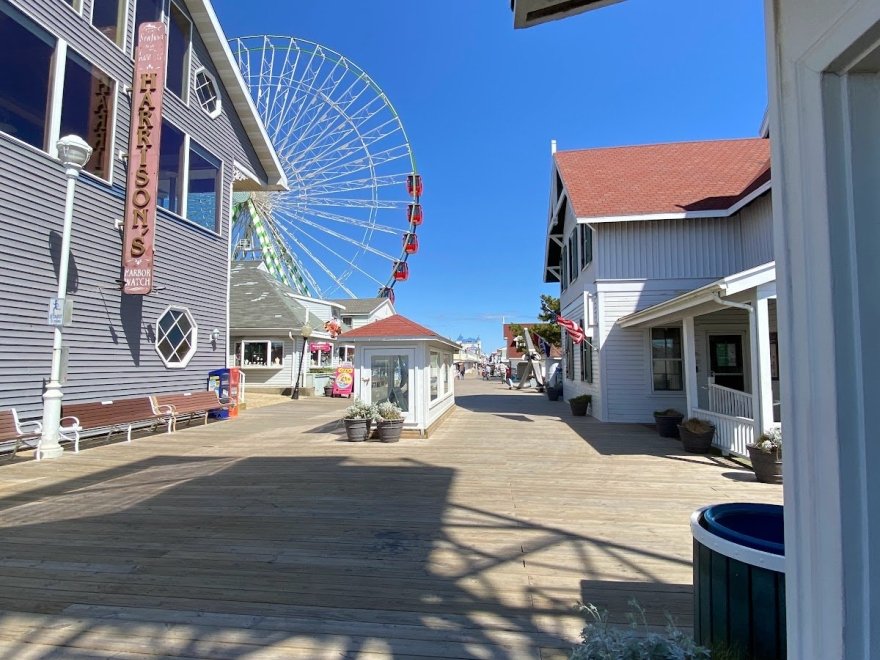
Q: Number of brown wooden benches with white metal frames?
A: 3